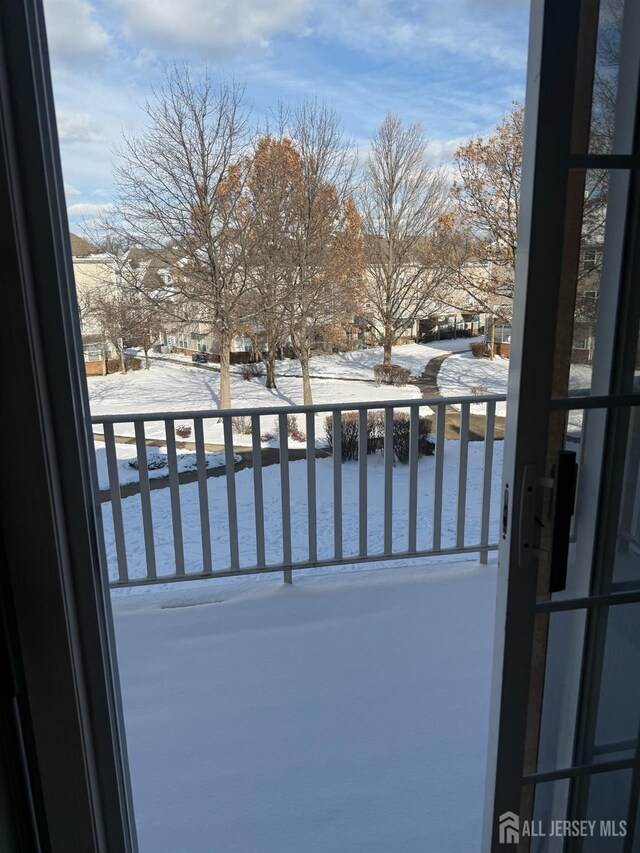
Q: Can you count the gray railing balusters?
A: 15